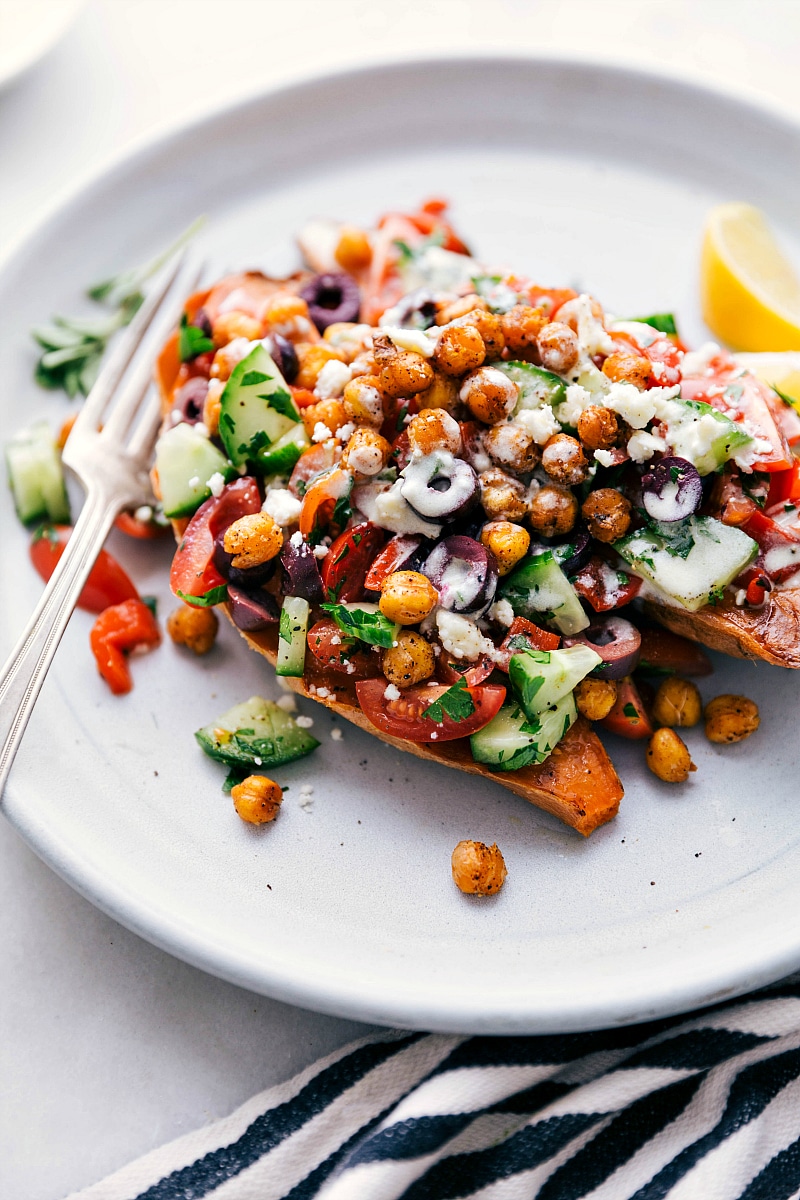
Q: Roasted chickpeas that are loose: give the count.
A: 6